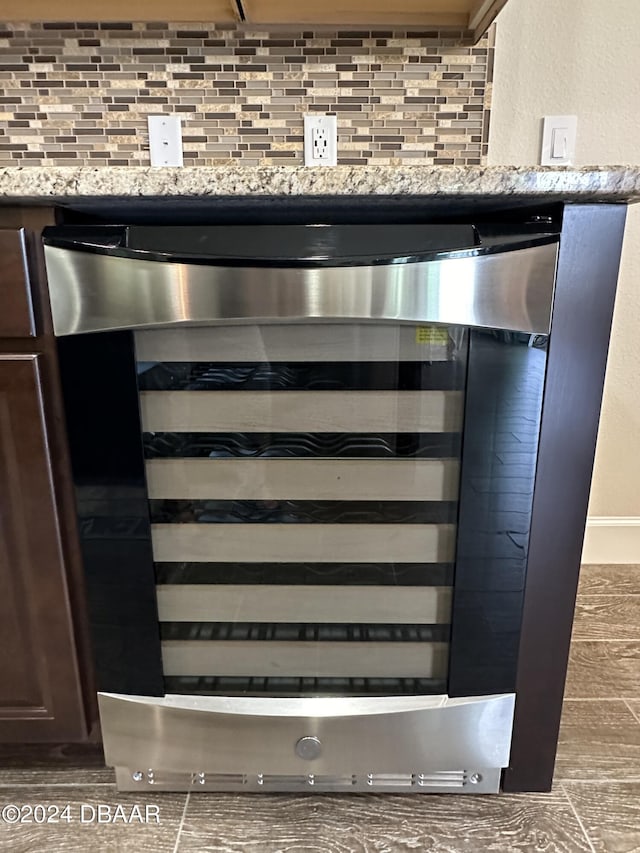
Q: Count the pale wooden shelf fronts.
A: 6